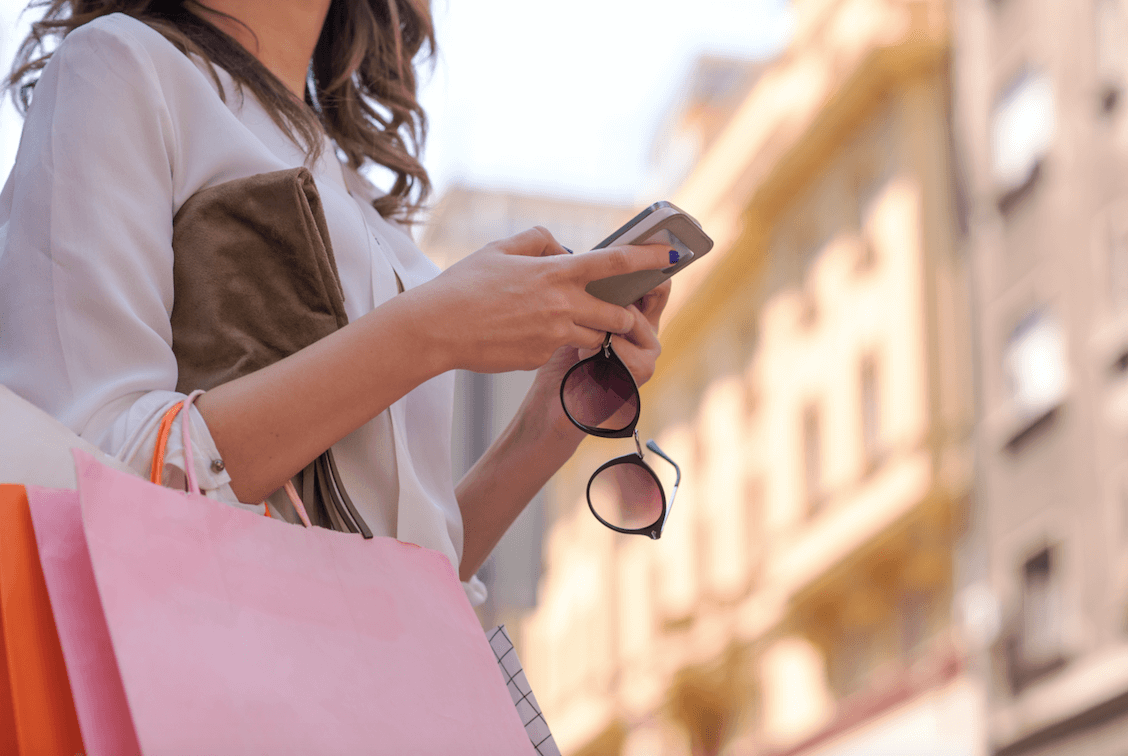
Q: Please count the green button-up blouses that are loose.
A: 0